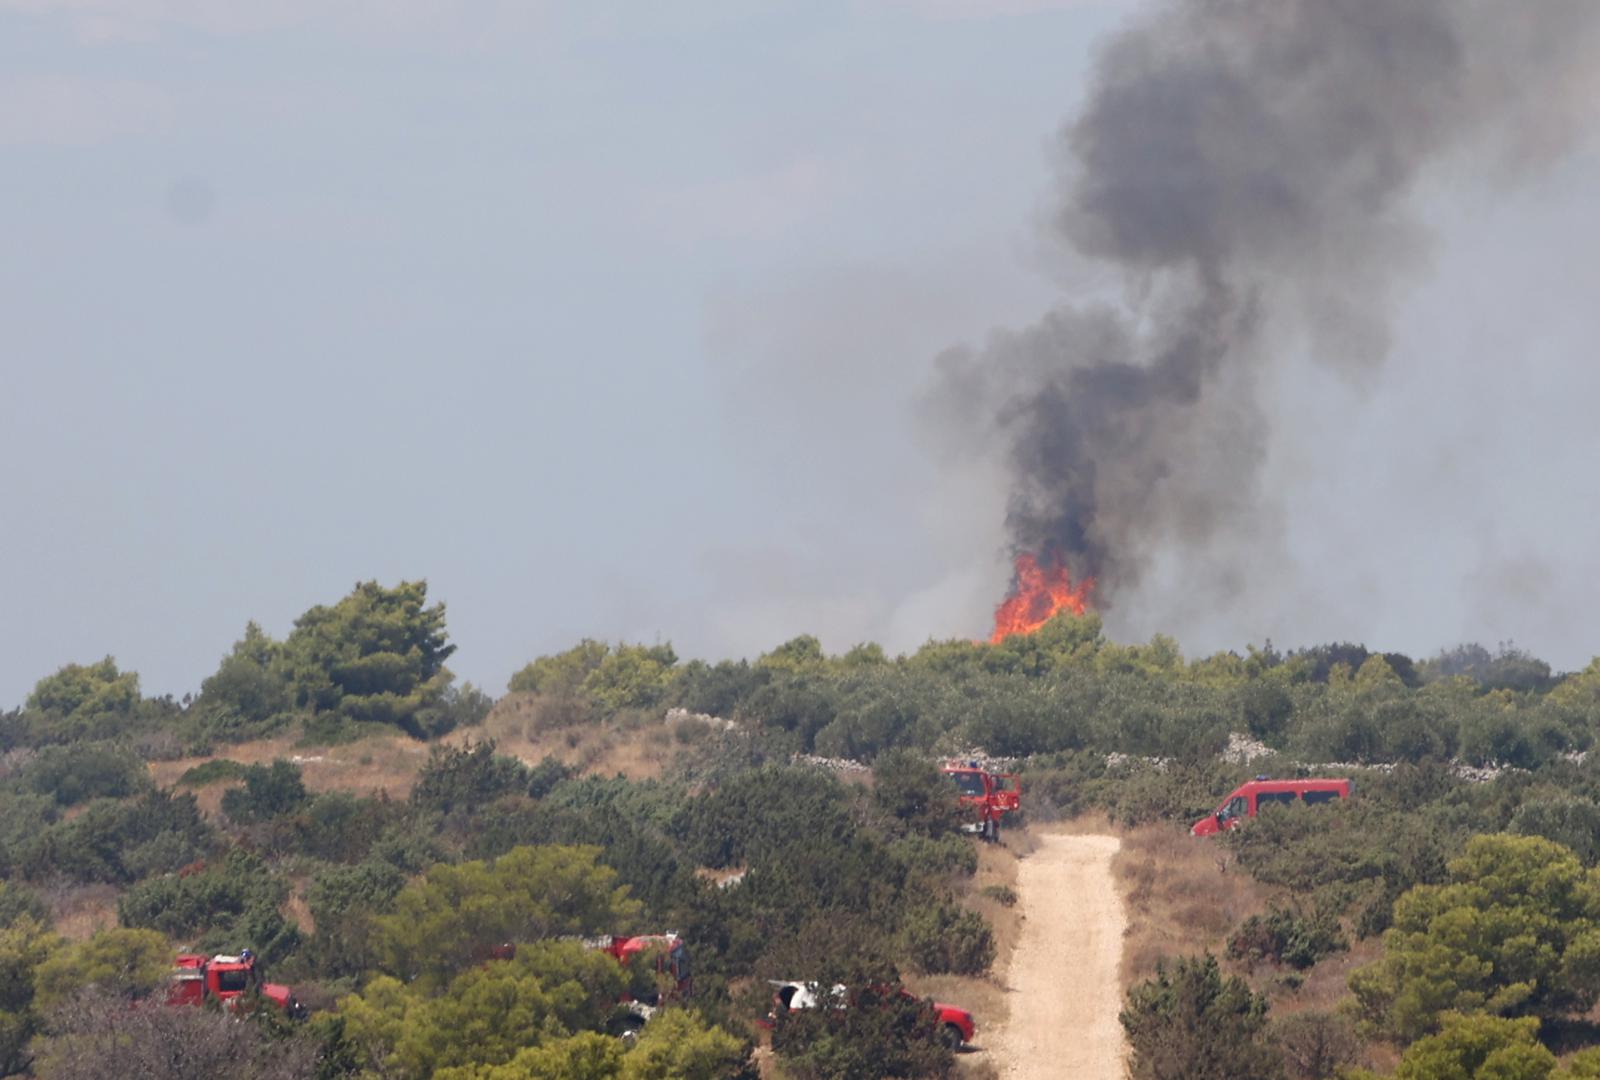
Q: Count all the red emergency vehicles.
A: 5